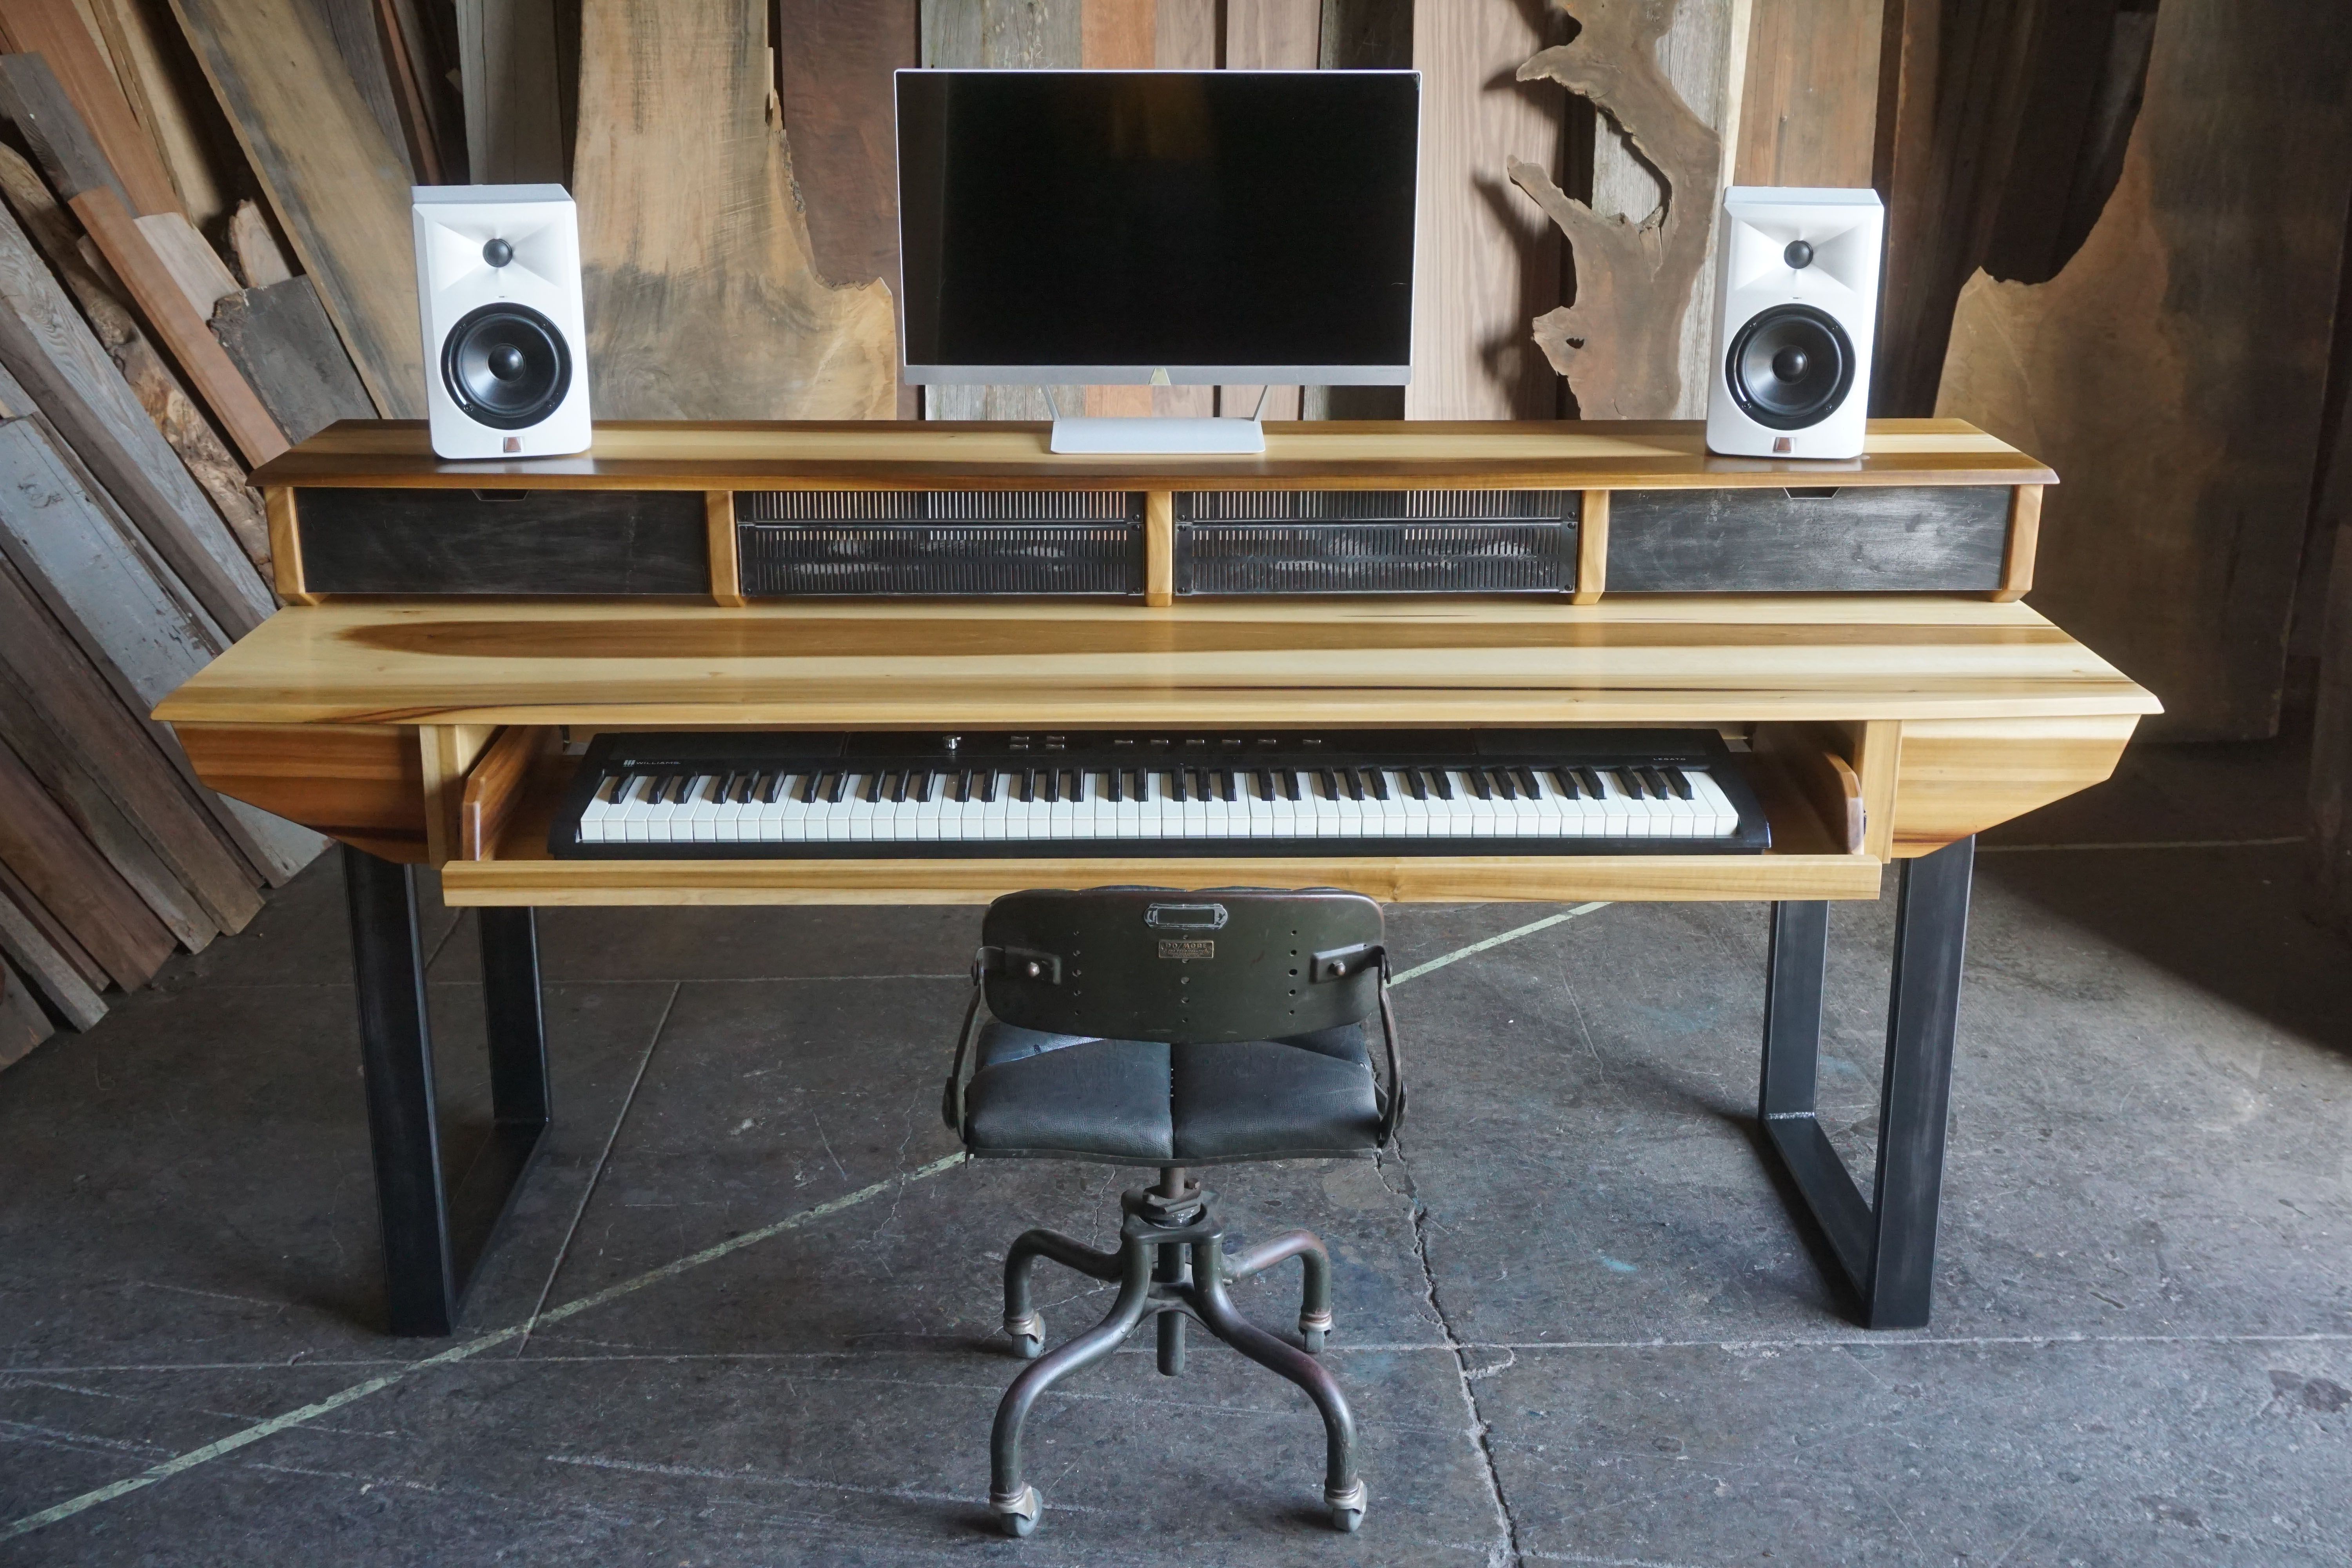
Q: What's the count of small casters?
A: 4